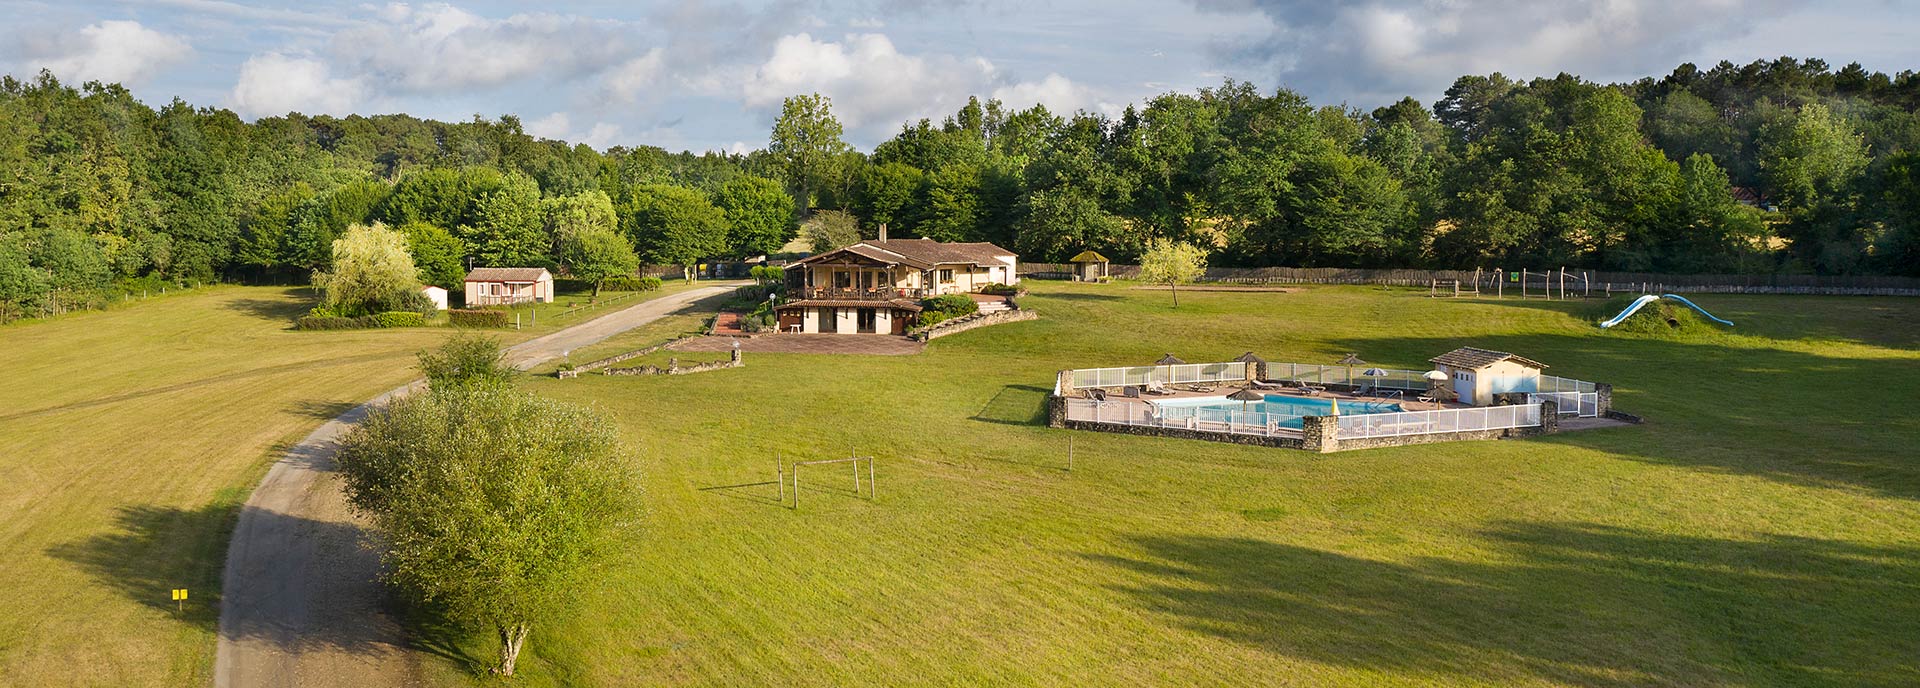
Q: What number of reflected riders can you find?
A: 0